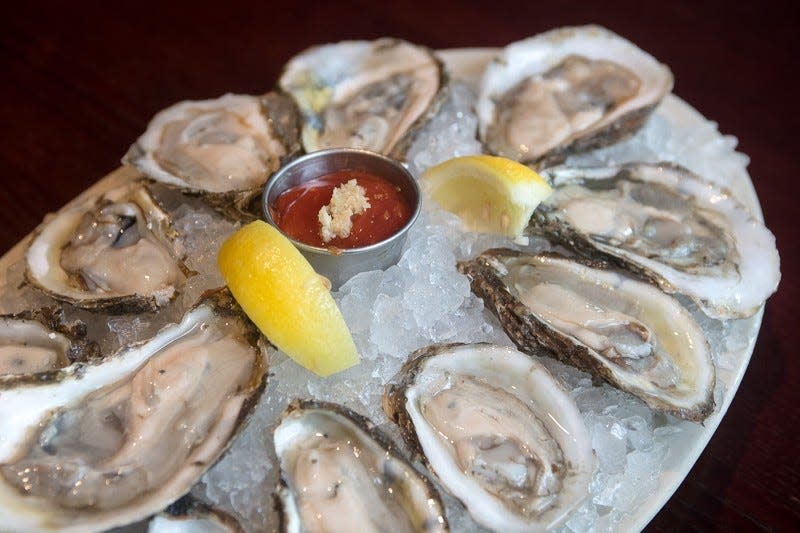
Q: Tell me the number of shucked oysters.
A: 11